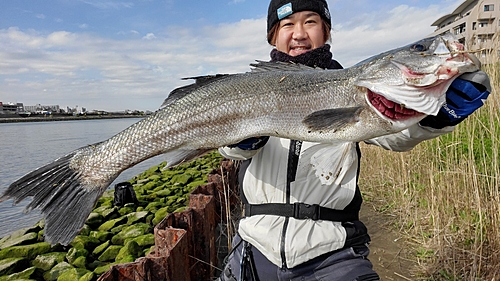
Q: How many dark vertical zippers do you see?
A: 1